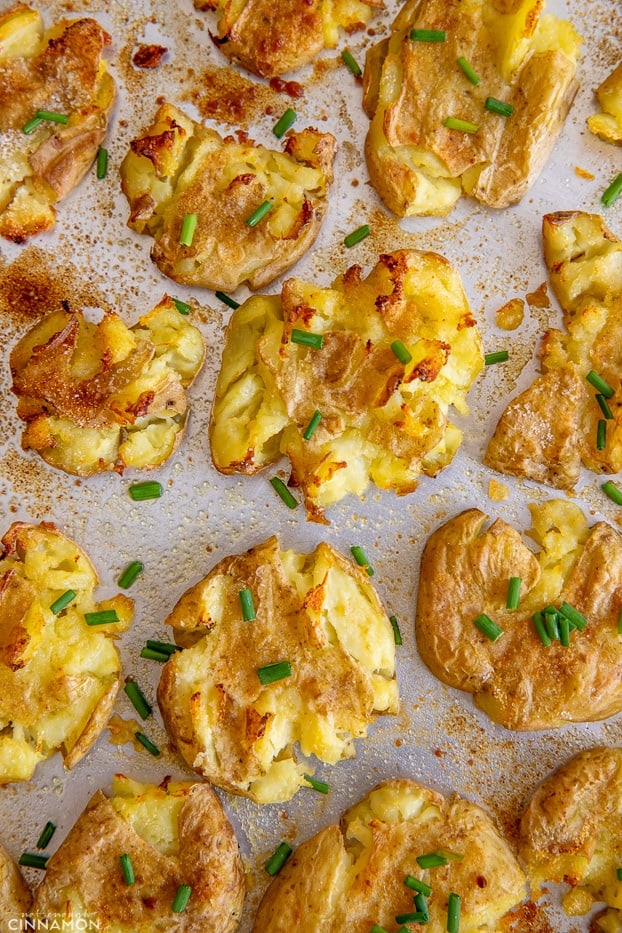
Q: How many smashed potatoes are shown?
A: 15